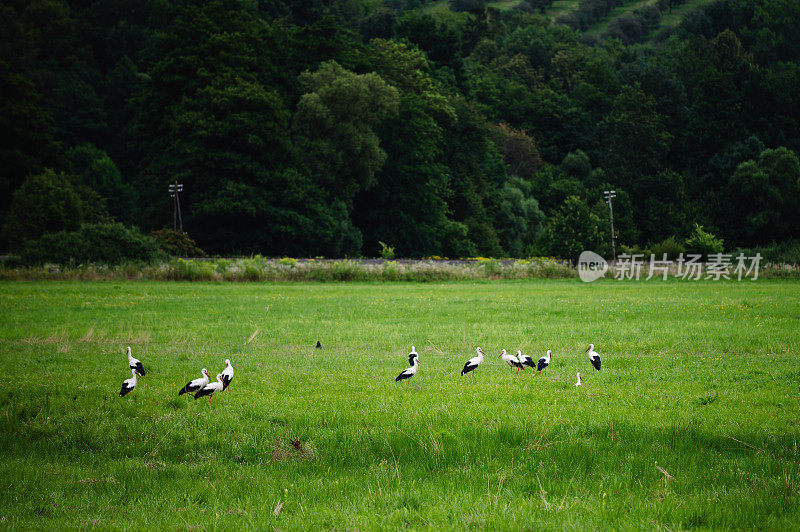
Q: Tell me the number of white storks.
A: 13